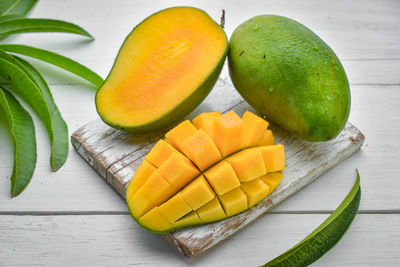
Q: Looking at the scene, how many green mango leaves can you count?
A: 6